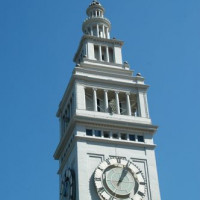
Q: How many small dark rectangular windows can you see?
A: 7